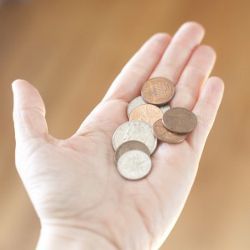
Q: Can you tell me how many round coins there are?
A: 8